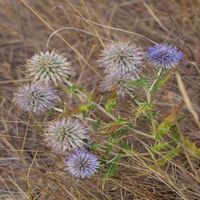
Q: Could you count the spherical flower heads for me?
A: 7